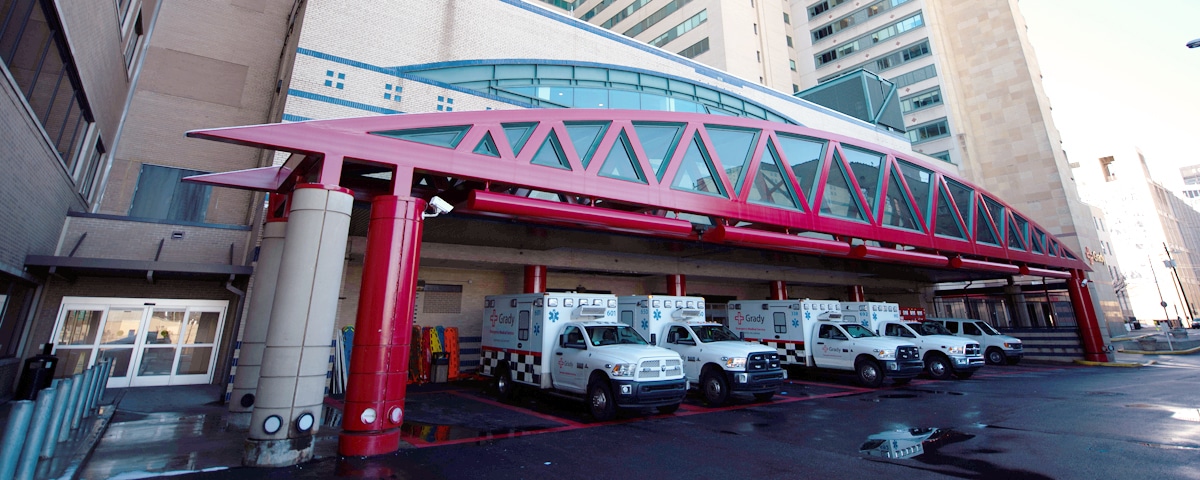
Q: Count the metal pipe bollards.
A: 8